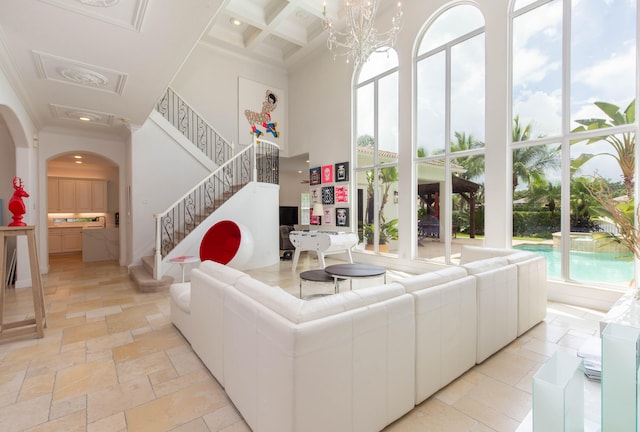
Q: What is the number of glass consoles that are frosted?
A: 2